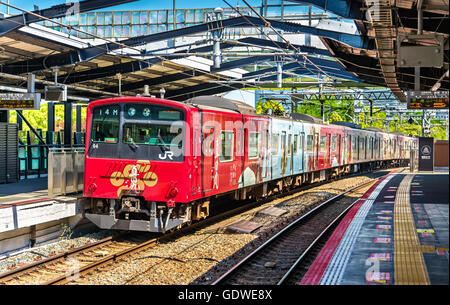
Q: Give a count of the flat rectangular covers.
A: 2